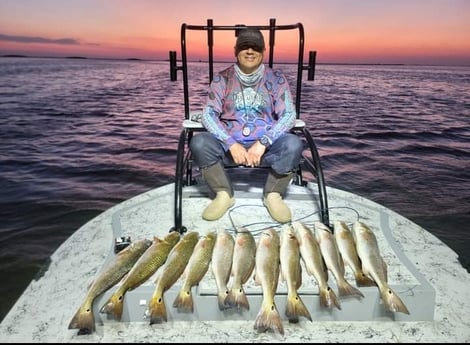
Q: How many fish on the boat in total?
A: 12